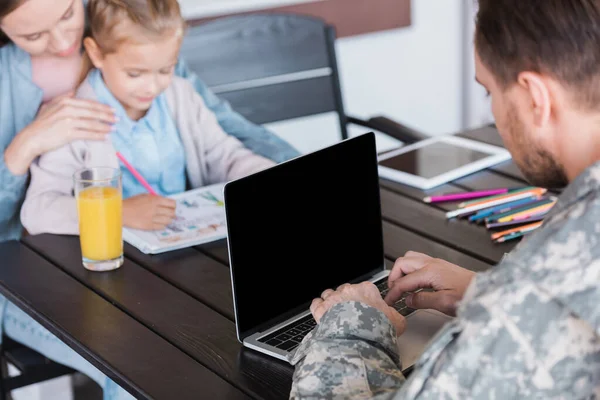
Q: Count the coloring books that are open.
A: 1